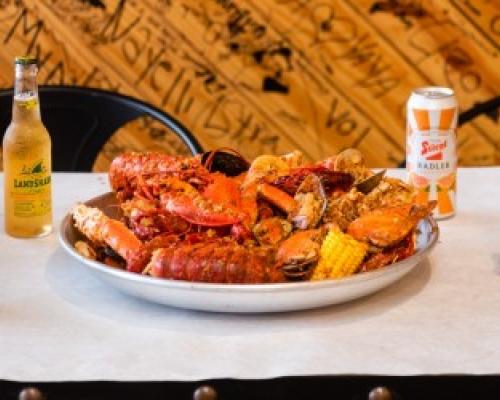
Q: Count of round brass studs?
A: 3